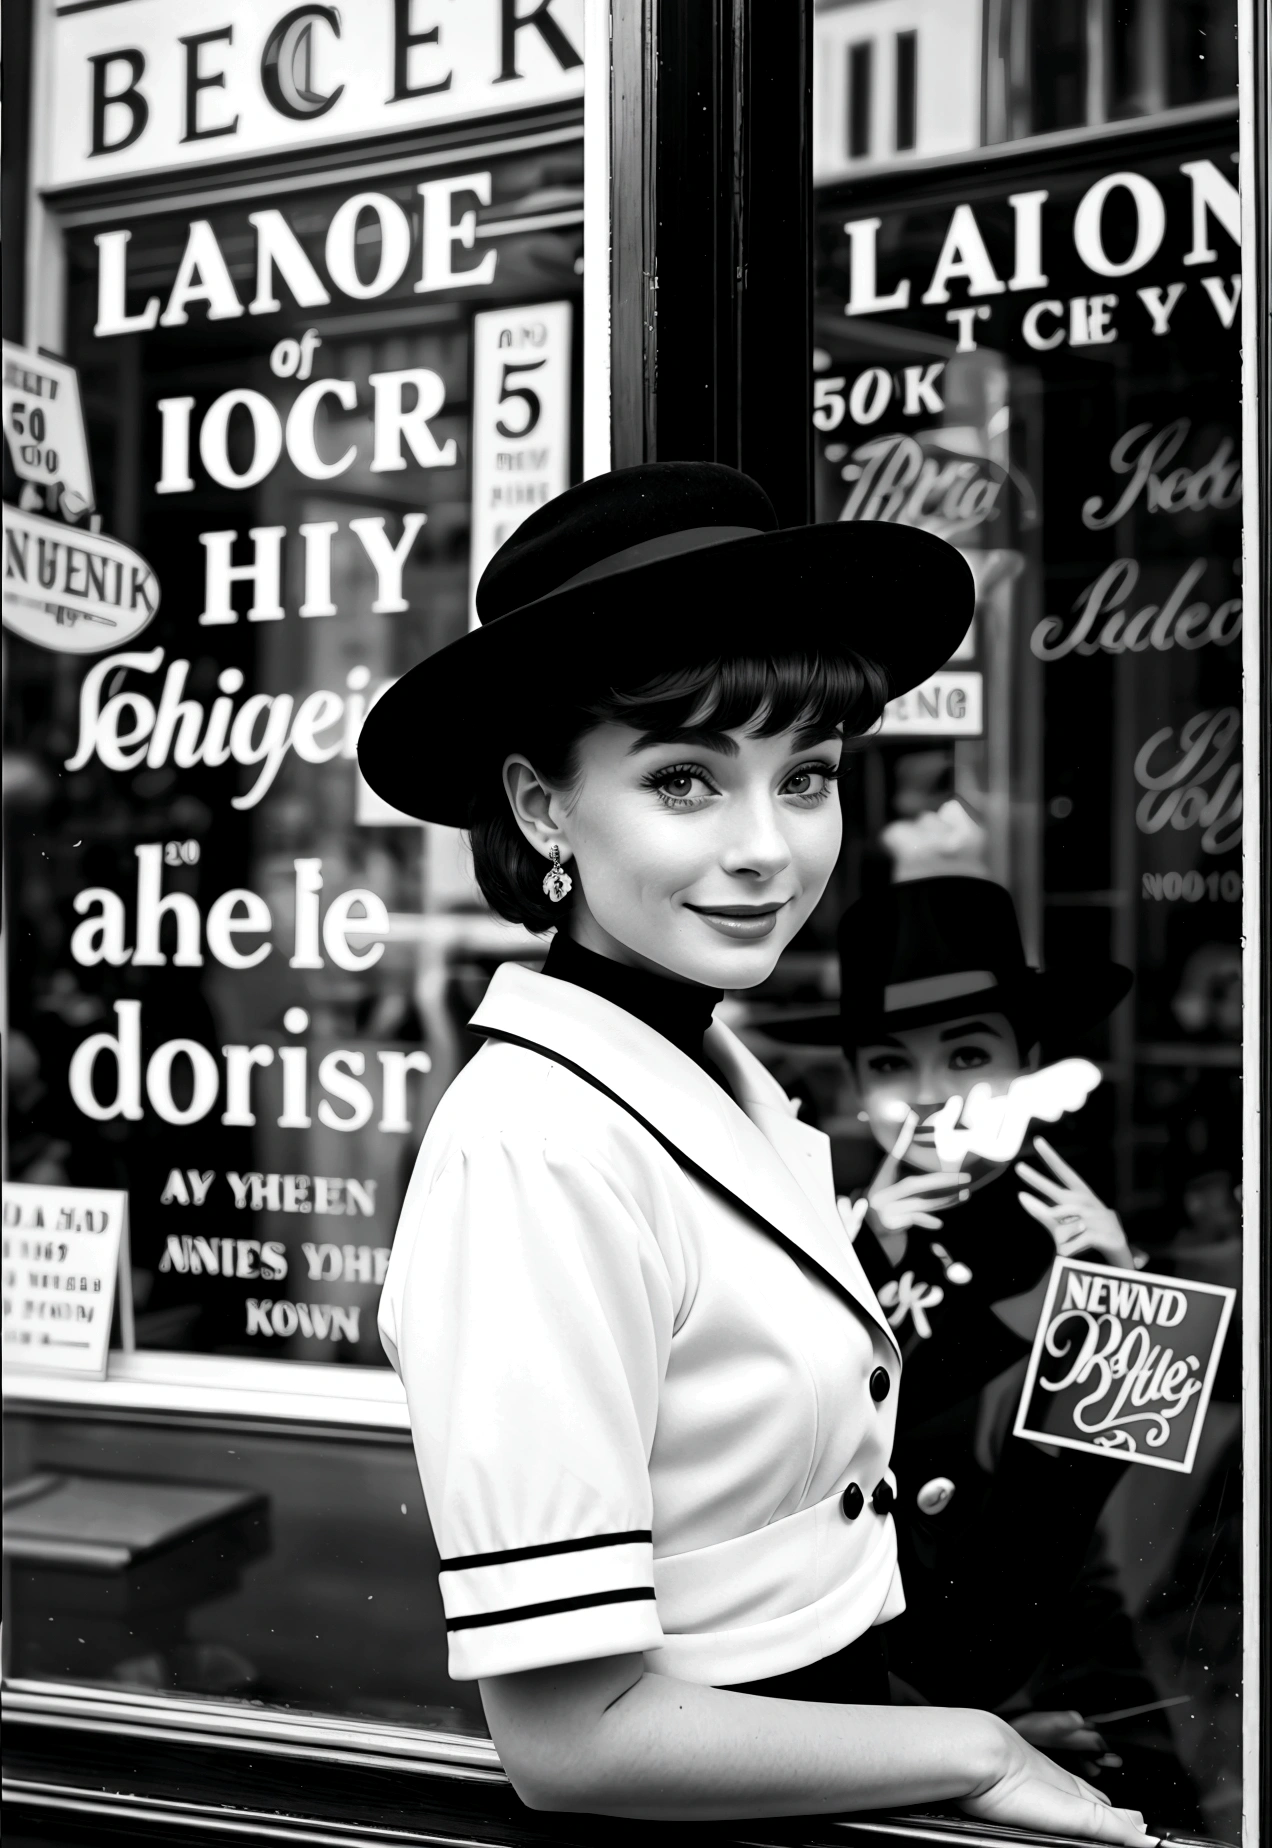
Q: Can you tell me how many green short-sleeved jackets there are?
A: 0